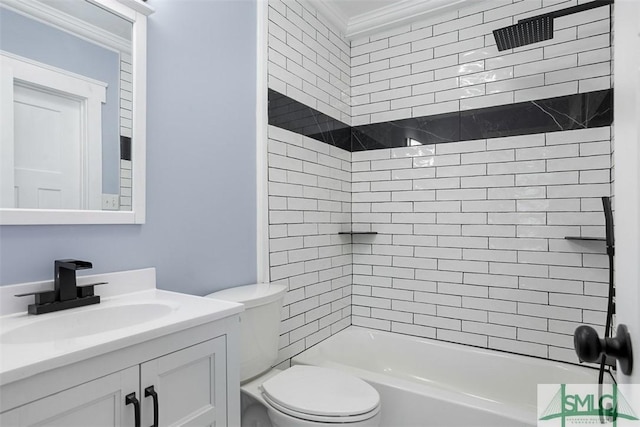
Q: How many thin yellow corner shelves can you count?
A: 0